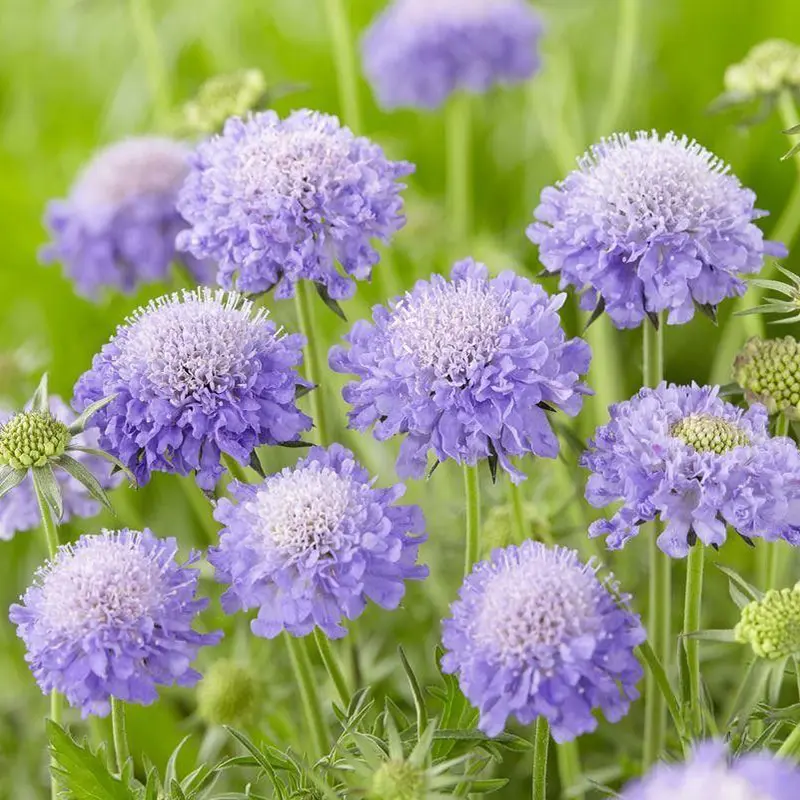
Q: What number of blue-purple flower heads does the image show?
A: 12